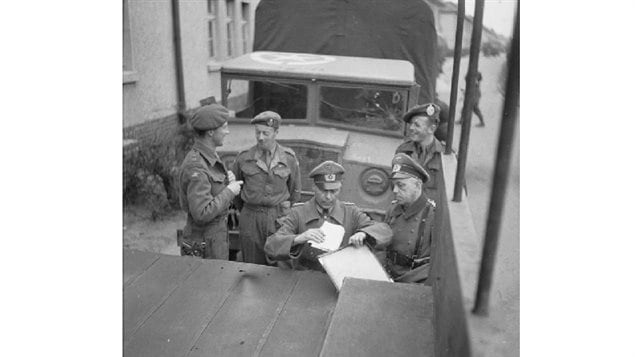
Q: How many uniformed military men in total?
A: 5